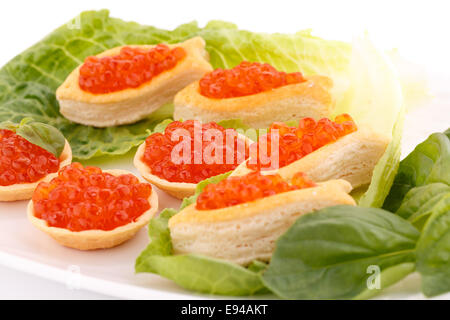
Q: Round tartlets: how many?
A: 3